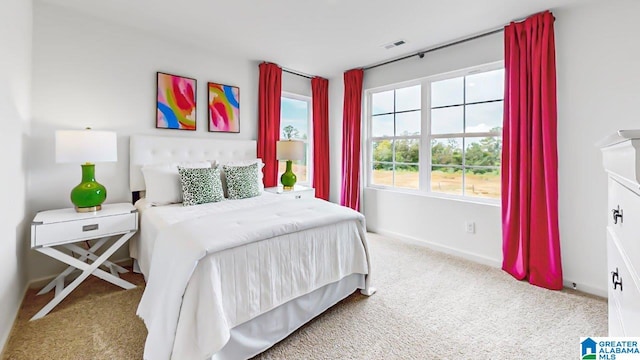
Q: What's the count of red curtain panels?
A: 4